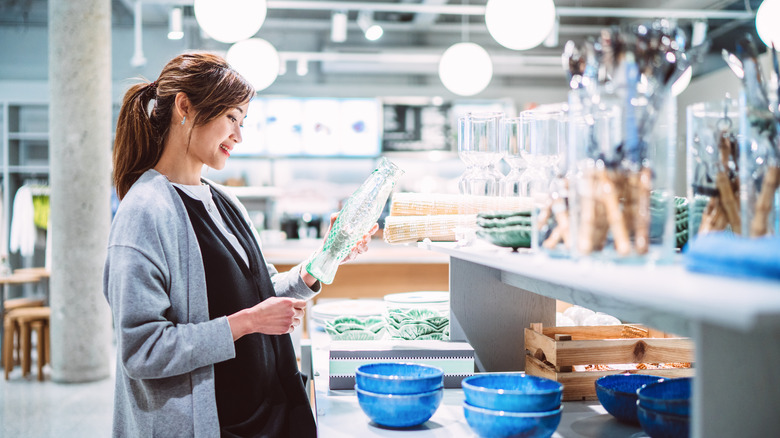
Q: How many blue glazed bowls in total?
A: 7